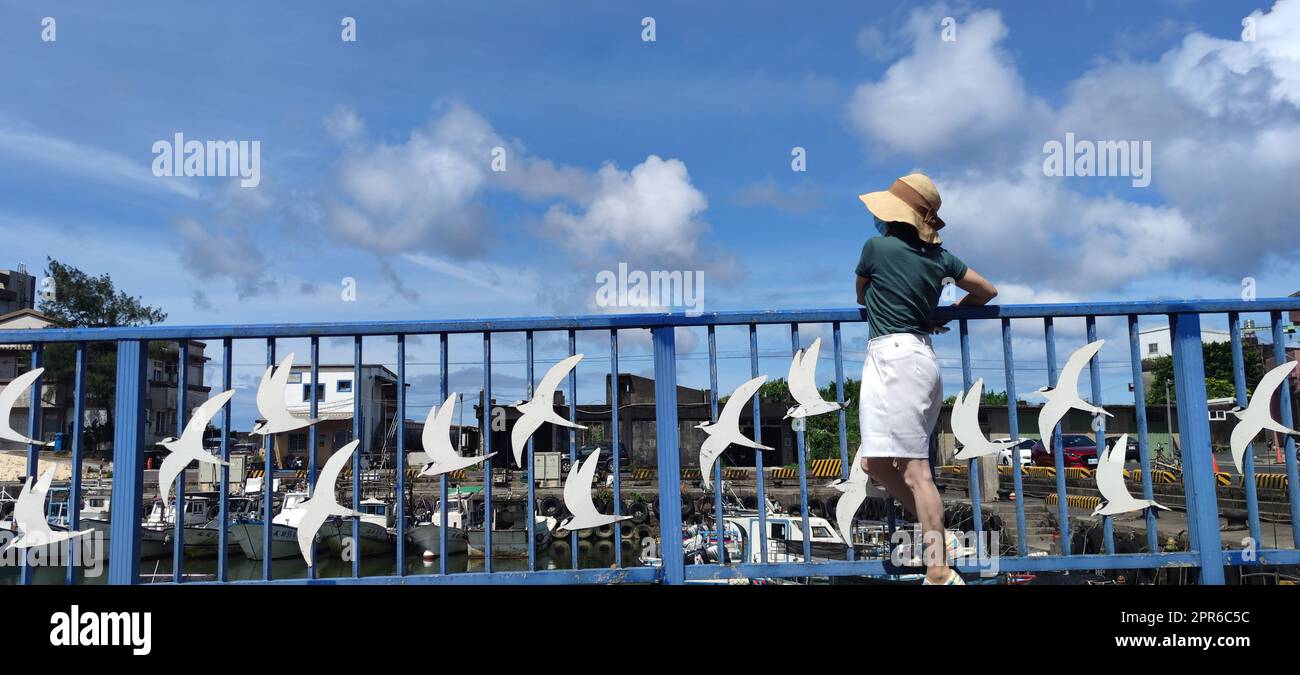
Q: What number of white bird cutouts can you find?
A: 15